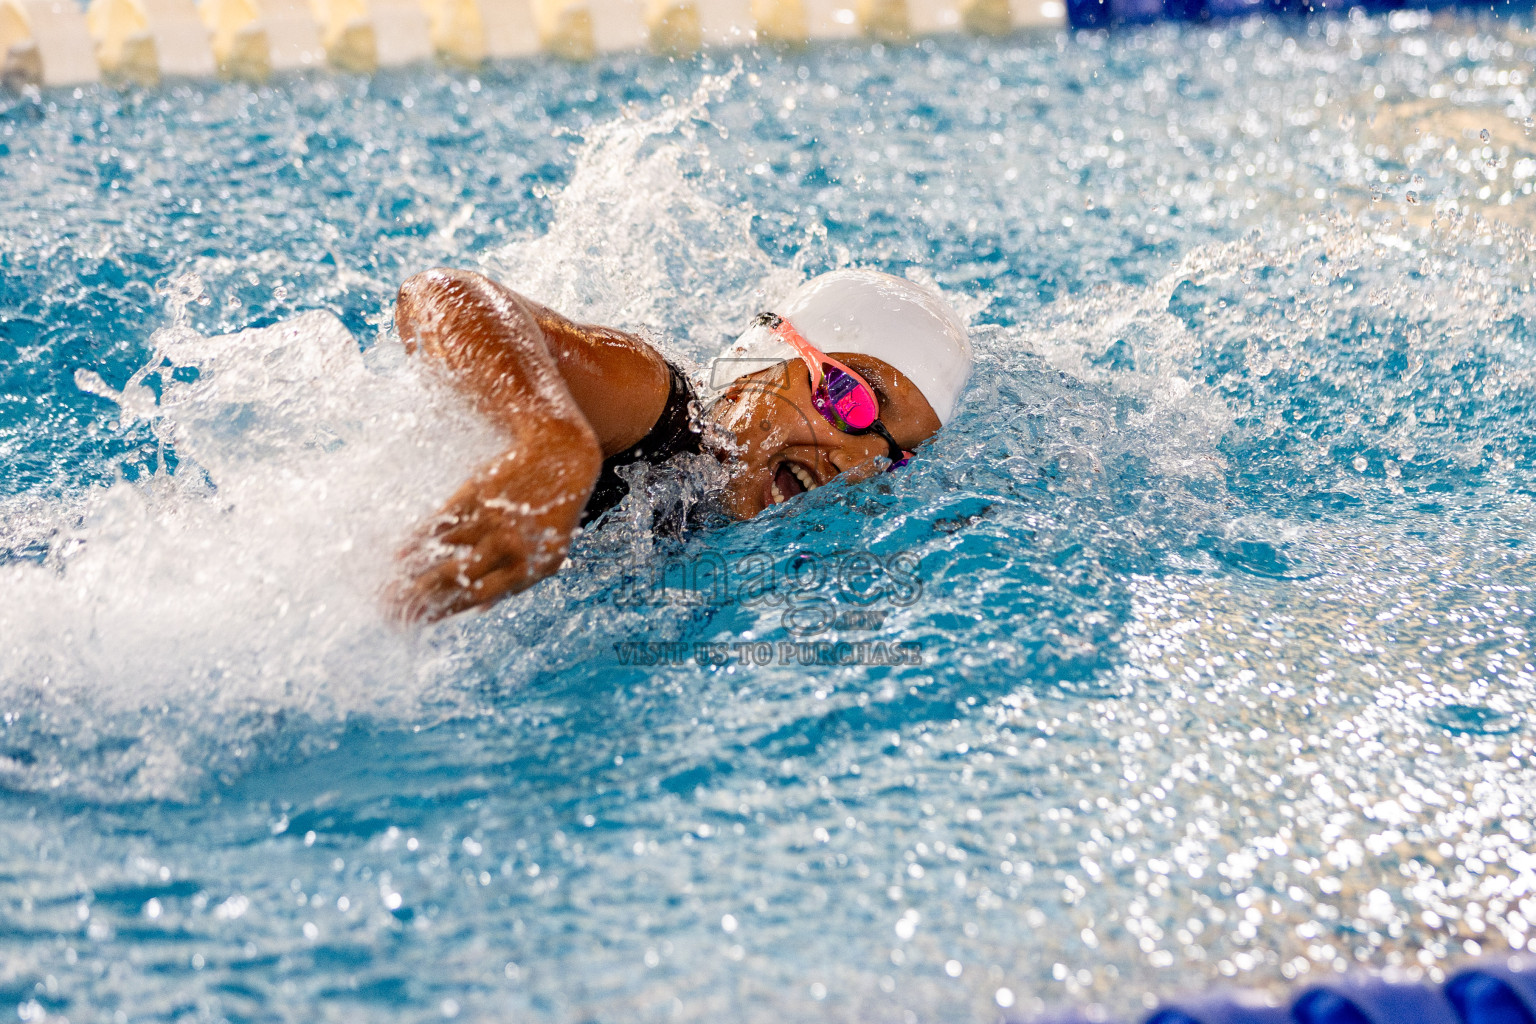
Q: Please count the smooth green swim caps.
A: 0